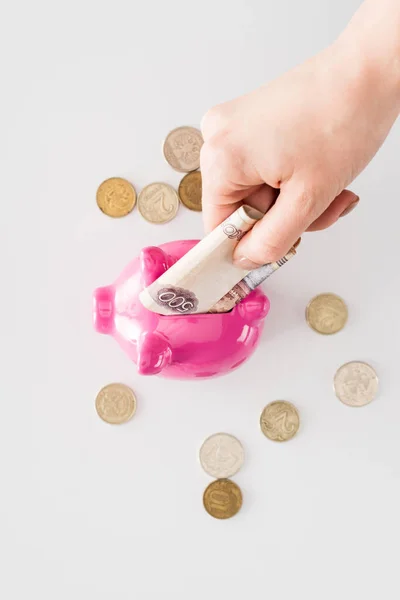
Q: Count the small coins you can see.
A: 10